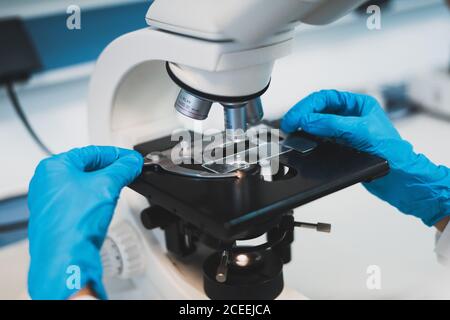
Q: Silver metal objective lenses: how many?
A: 3